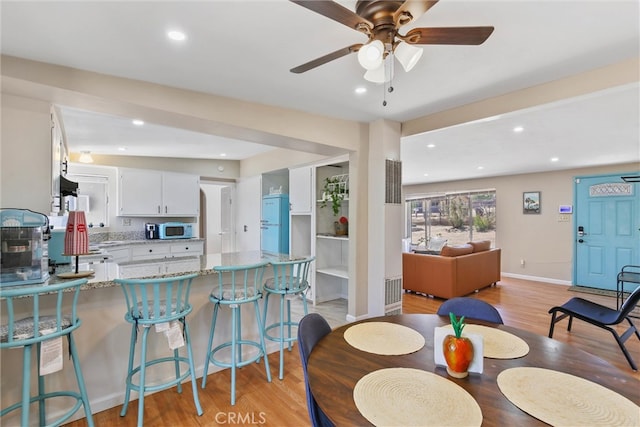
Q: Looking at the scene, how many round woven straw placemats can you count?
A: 4